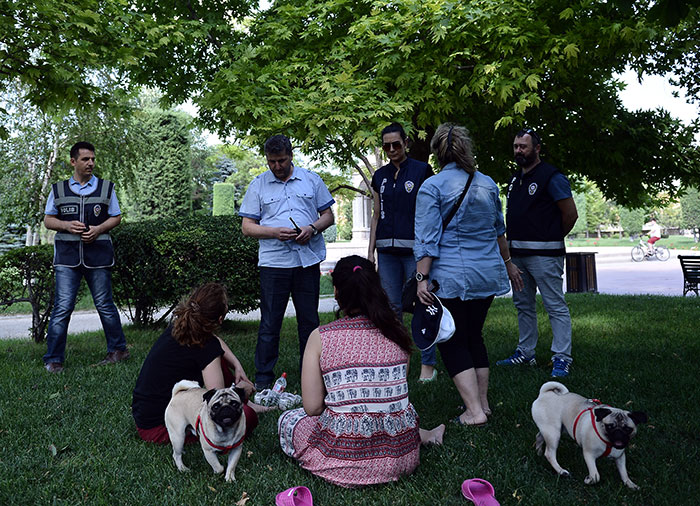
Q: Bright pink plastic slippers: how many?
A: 2